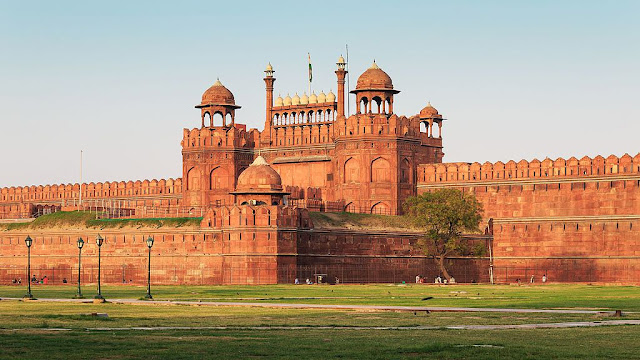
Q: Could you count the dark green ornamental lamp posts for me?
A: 4